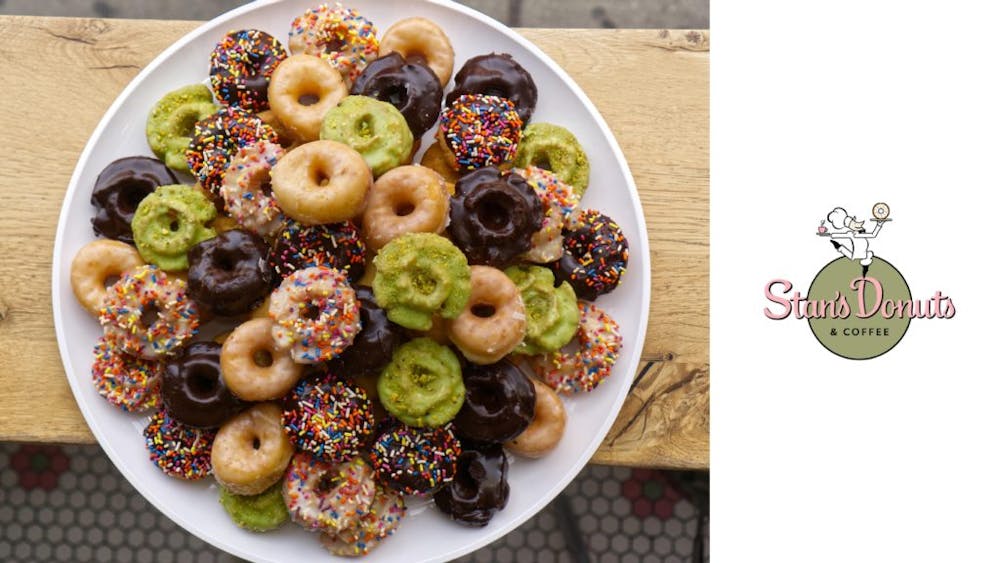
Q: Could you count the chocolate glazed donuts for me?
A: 9